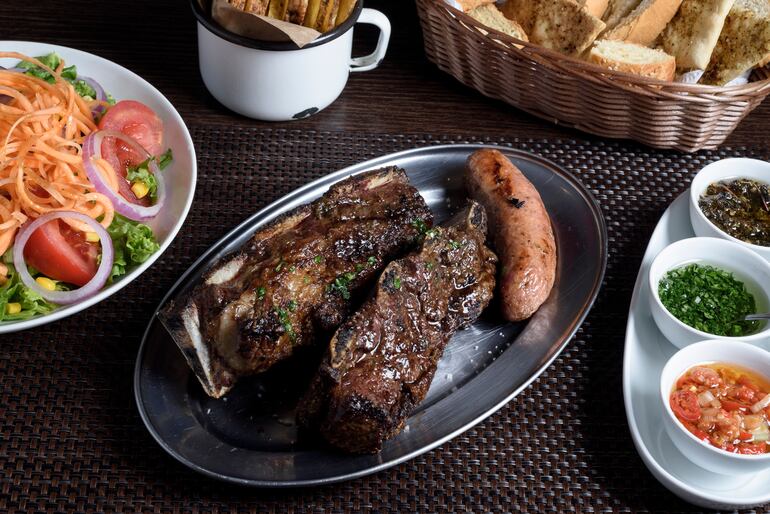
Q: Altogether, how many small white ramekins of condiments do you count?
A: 3